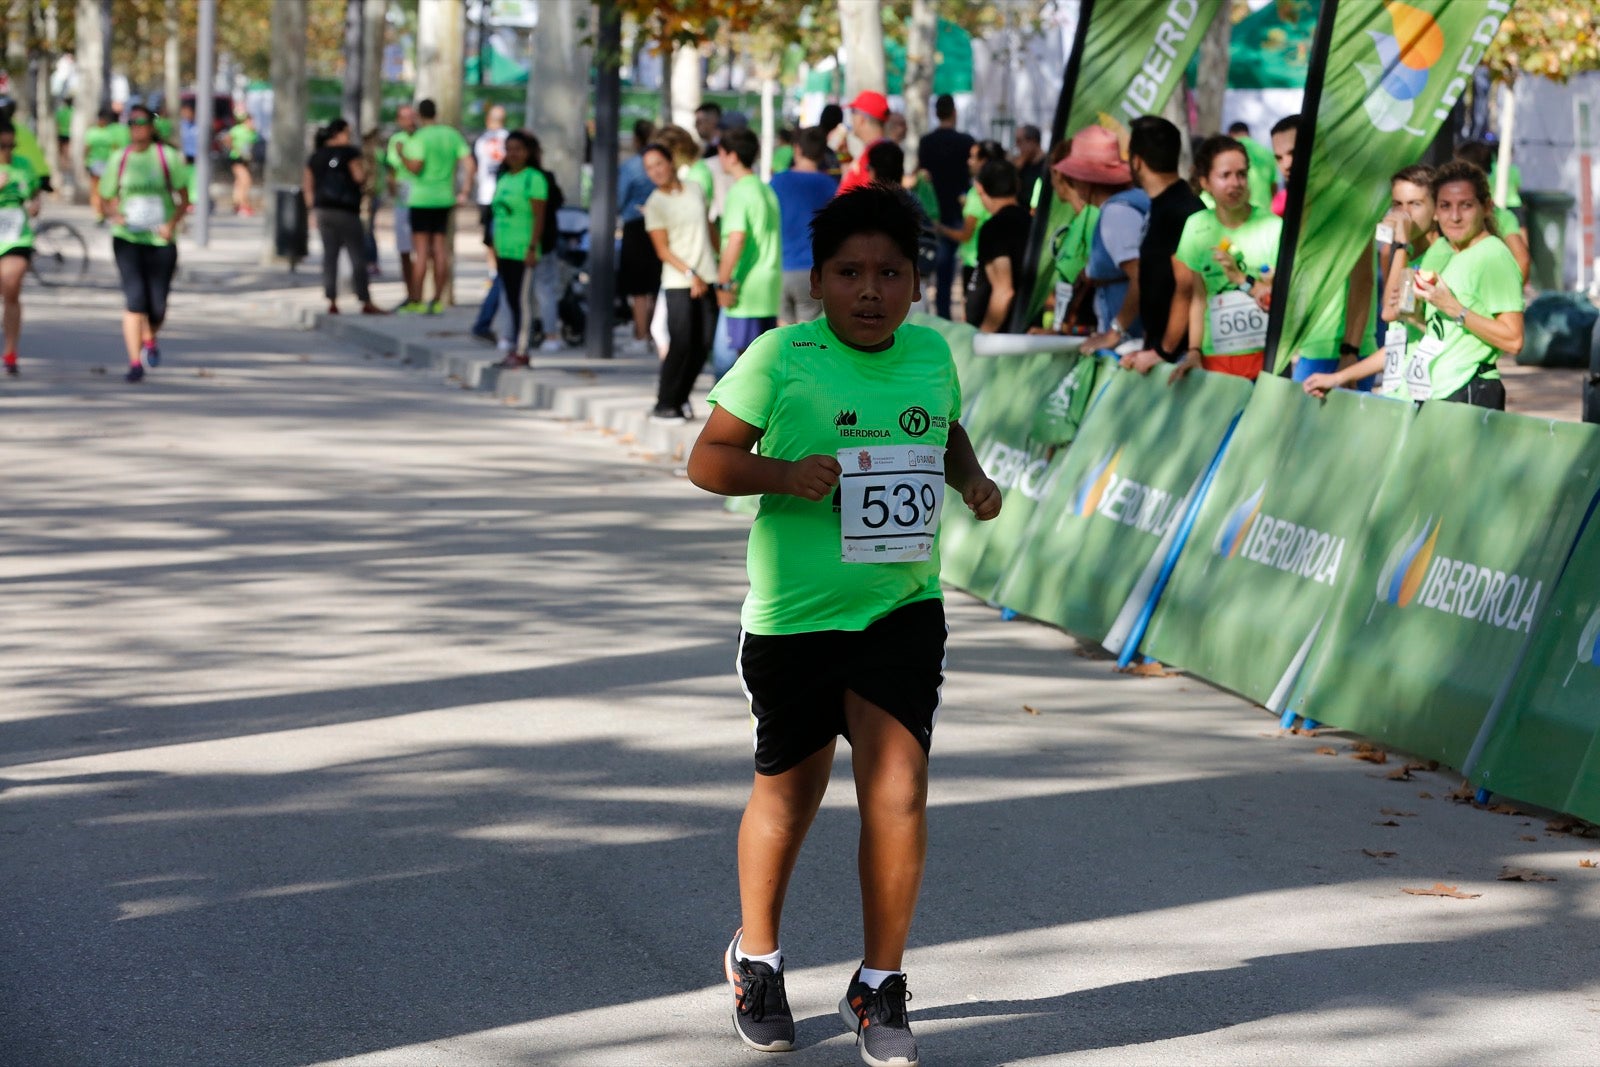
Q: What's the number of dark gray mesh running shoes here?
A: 2